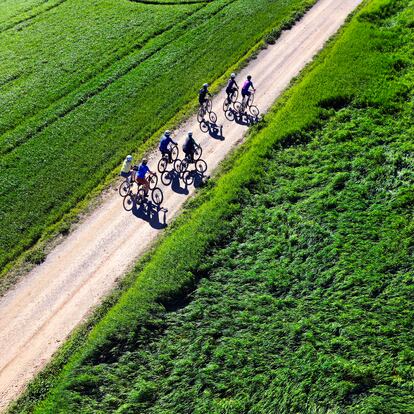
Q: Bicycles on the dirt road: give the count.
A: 7